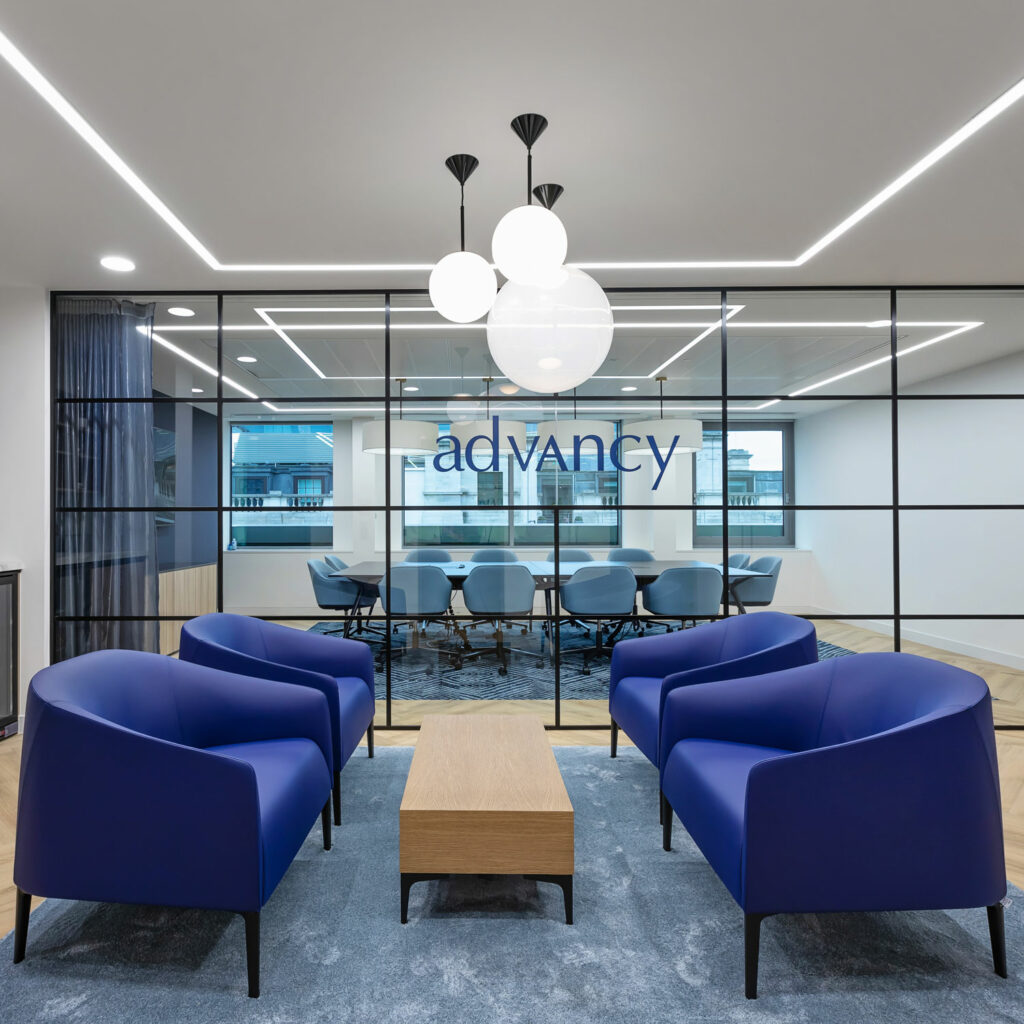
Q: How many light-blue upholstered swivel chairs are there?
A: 12